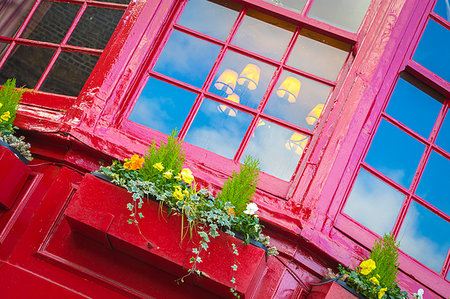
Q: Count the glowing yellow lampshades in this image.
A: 6